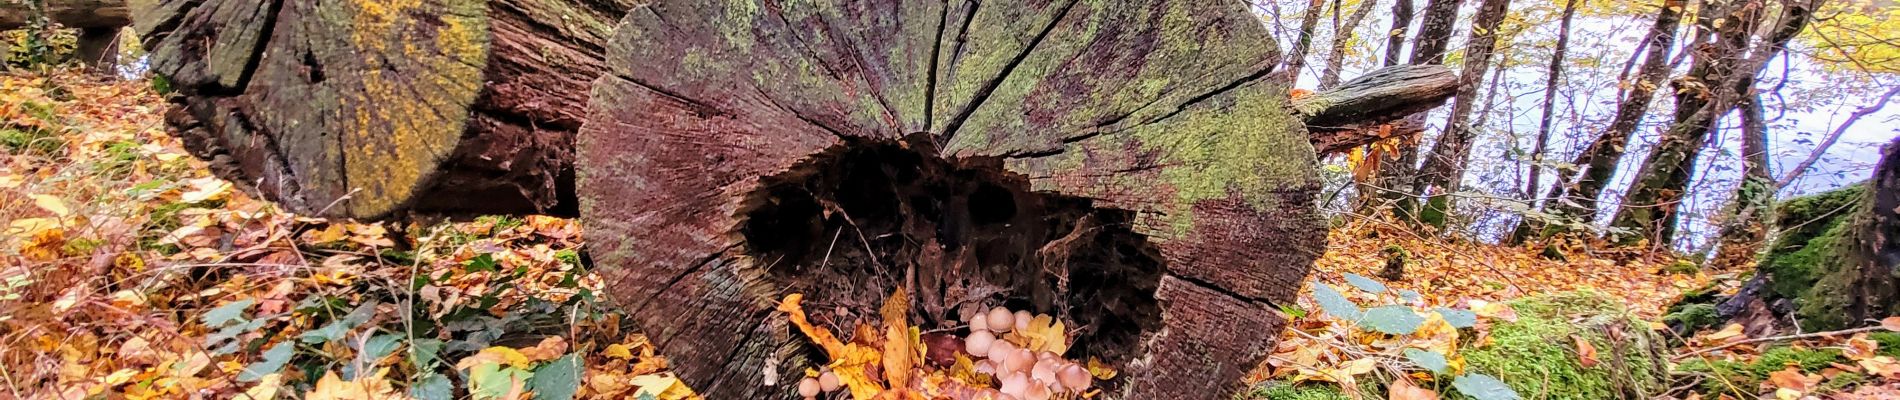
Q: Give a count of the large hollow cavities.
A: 1